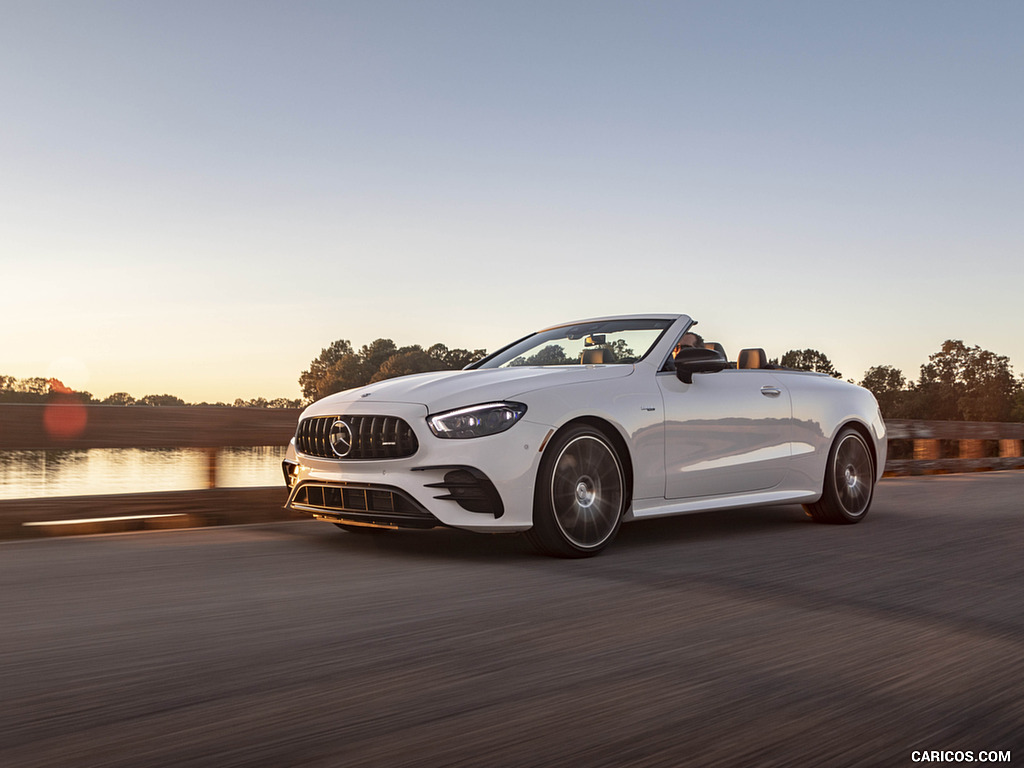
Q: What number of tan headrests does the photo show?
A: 3